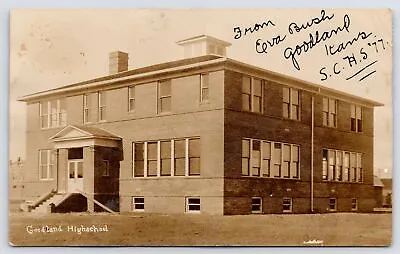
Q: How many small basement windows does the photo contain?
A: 6